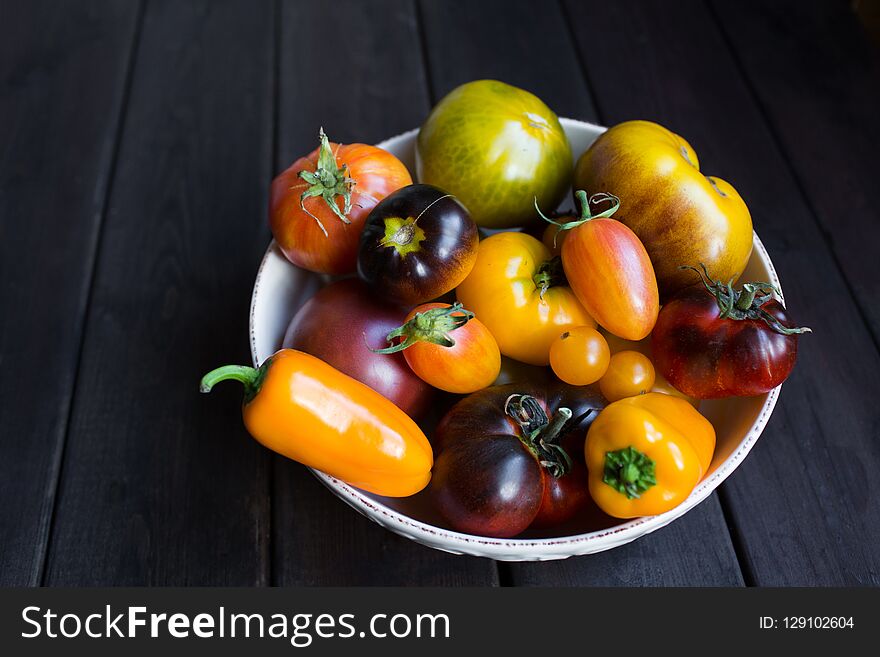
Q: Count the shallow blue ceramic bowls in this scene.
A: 0